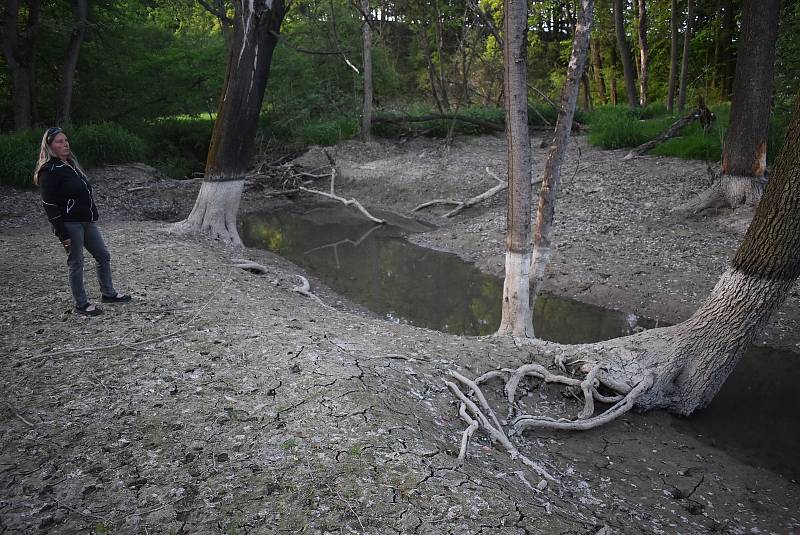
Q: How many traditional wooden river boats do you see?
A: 0